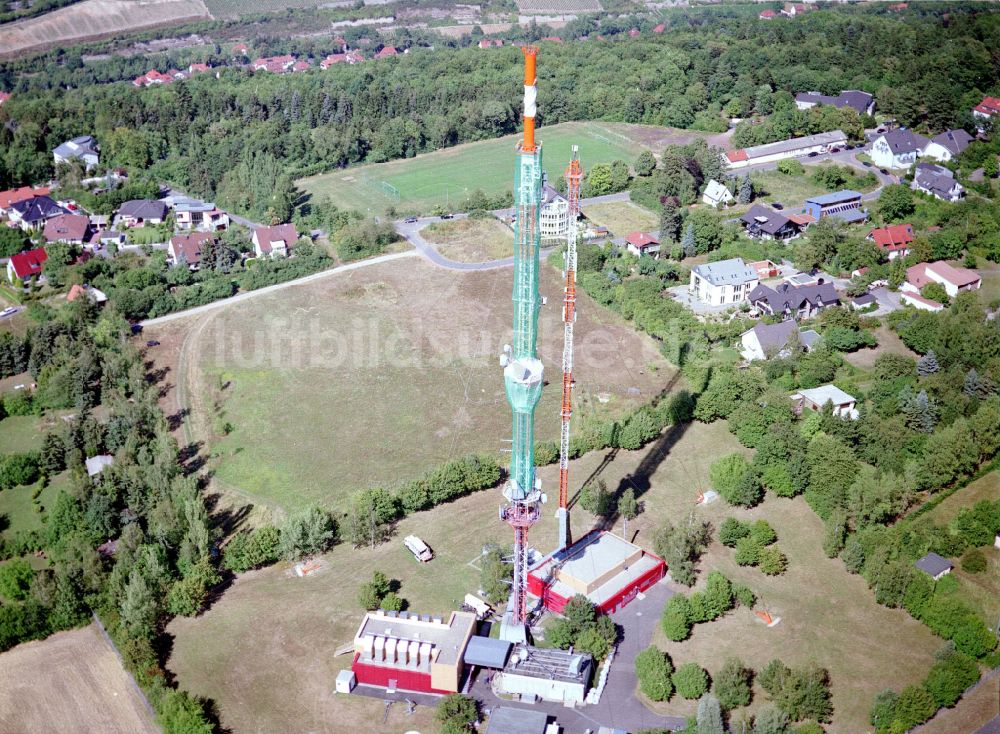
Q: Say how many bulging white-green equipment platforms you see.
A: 1